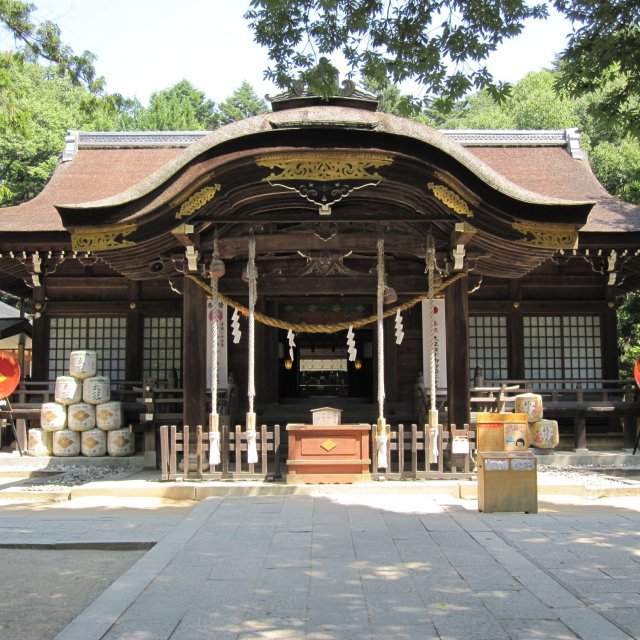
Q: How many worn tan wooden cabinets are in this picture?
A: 1